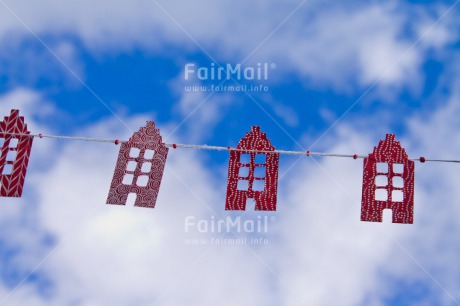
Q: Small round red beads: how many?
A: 7